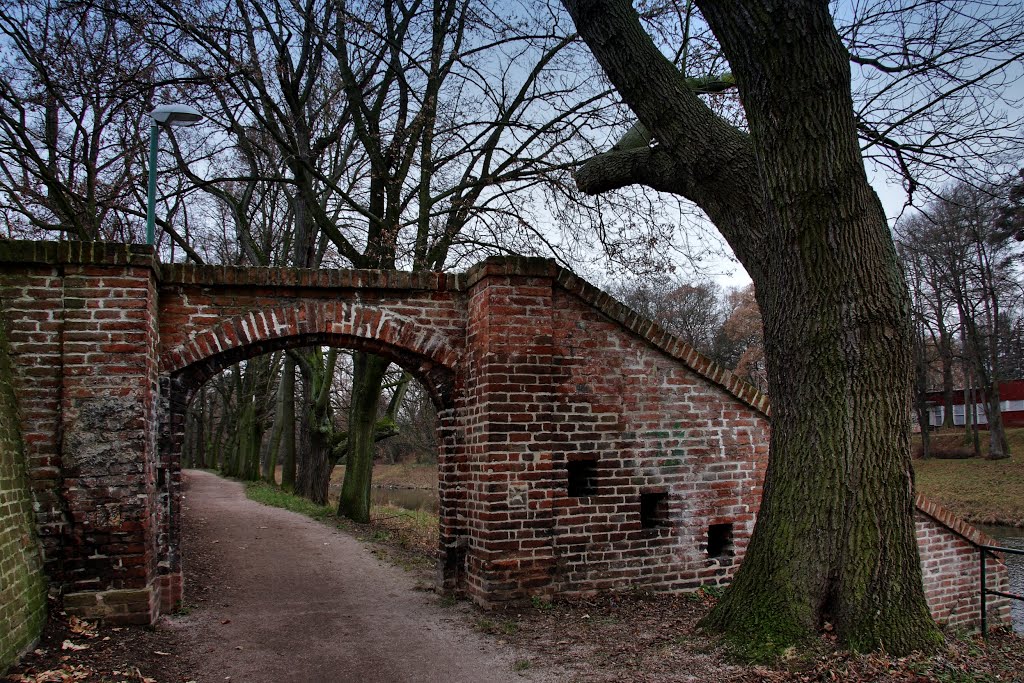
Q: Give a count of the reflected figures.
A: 0